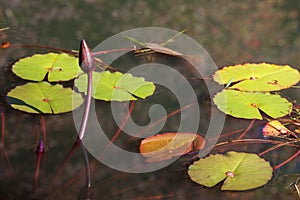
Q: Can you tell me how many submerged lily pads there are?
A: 1